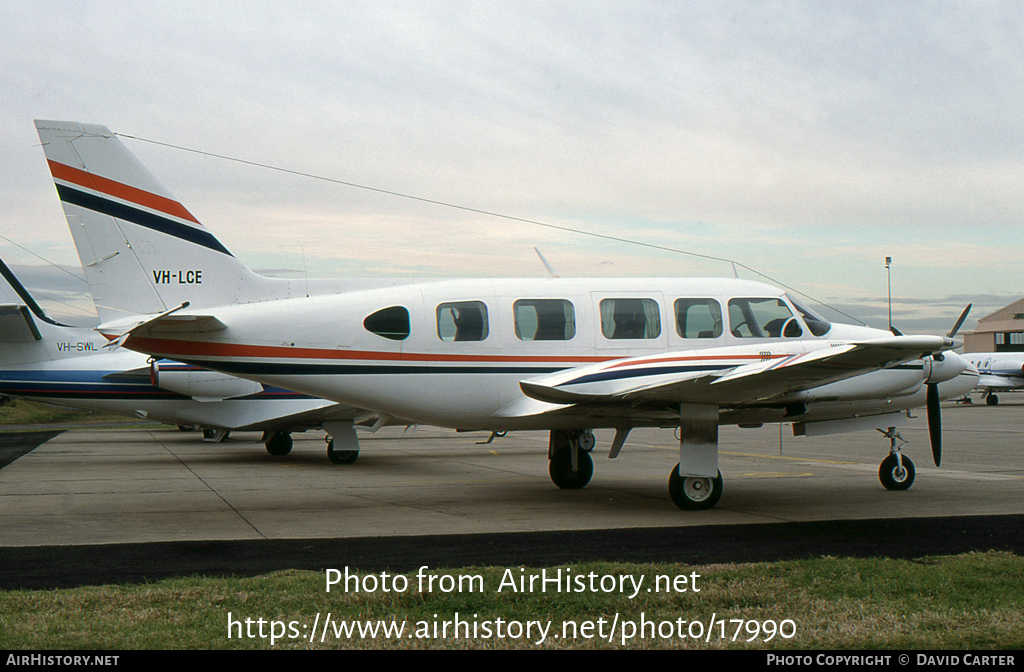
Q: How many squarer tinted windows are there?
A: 4